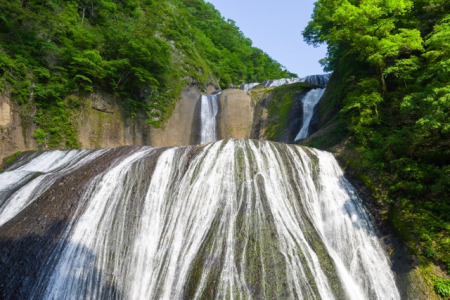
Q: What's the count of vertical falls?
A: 2